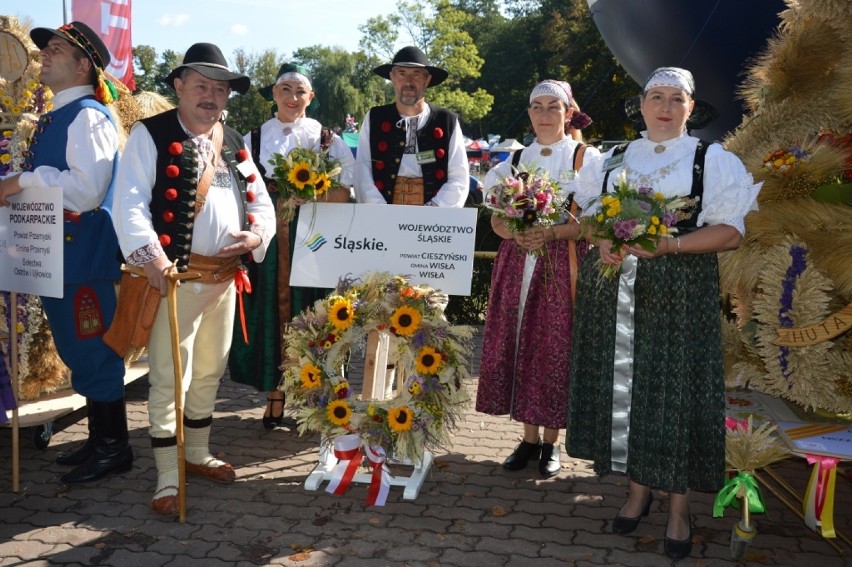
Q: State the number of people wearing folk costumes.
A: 6